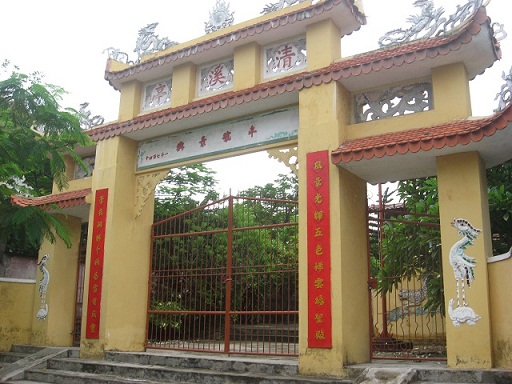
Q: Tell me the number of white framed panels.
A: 3